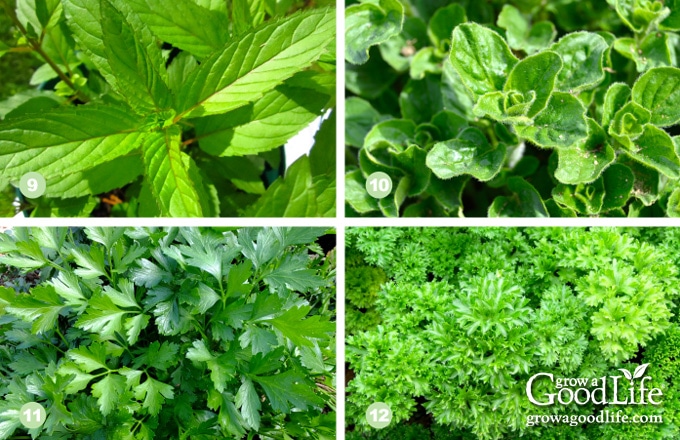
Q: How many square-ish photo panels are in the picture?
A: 4